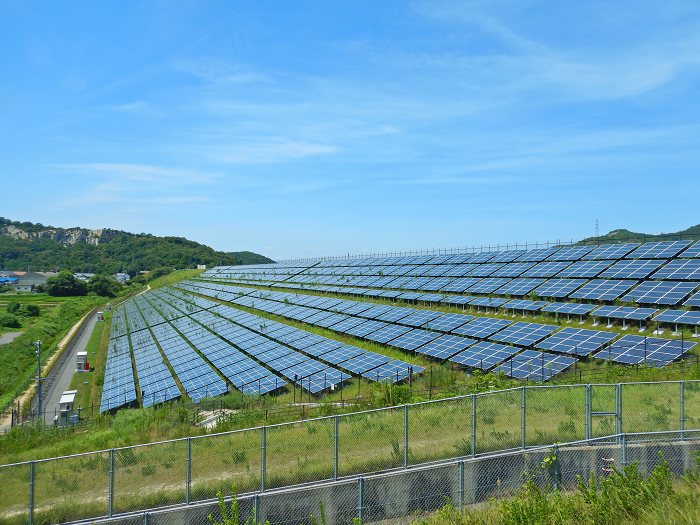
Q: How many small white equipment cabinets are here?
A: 4